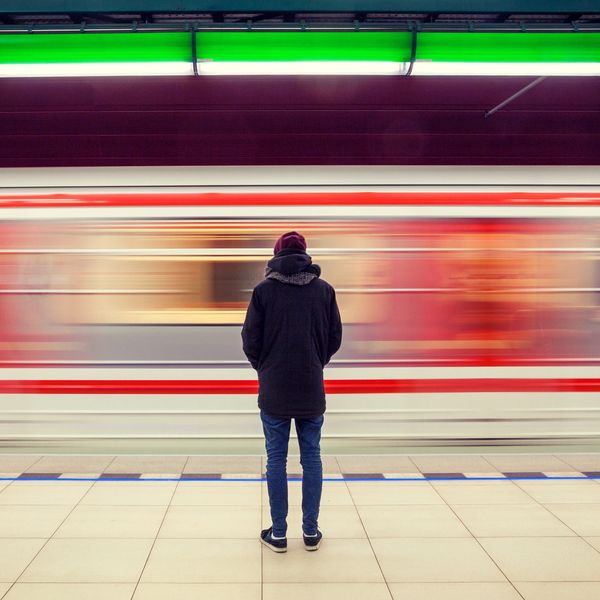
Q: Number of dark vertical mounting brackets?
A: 2